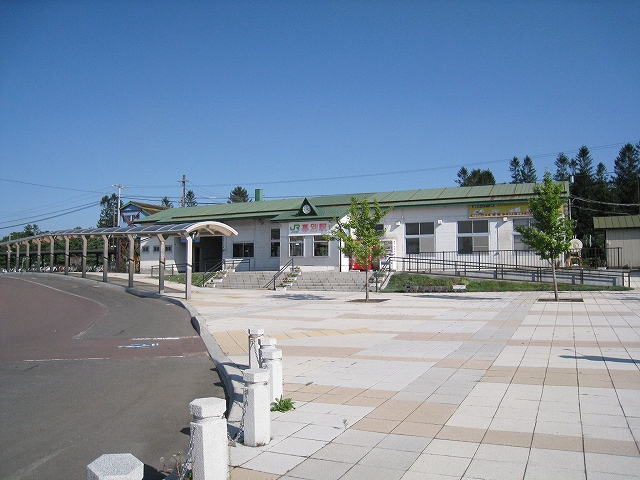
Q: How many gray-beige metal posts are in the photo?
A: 11